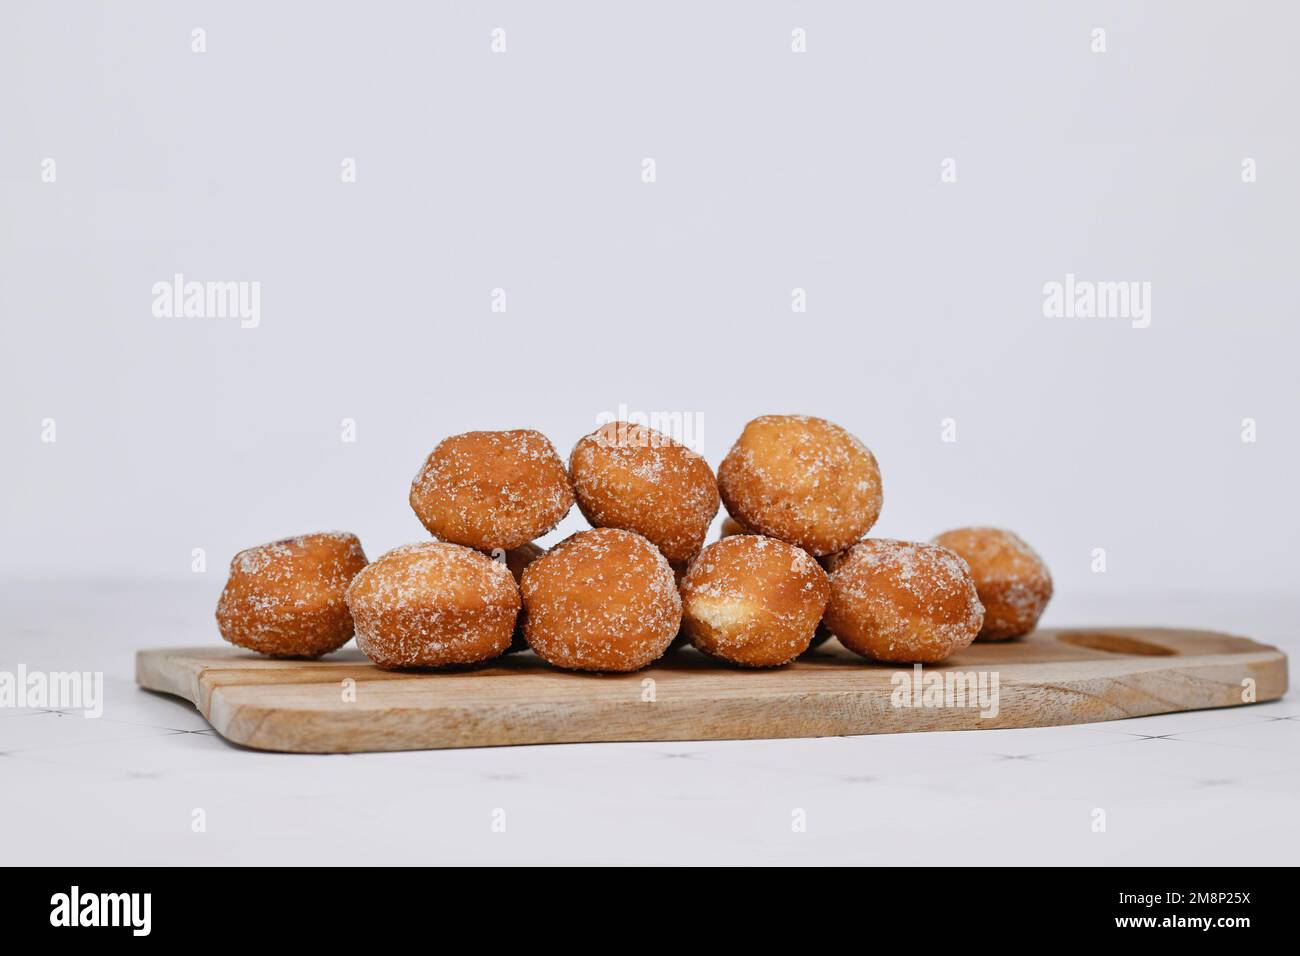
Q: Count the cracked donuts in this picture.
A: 1